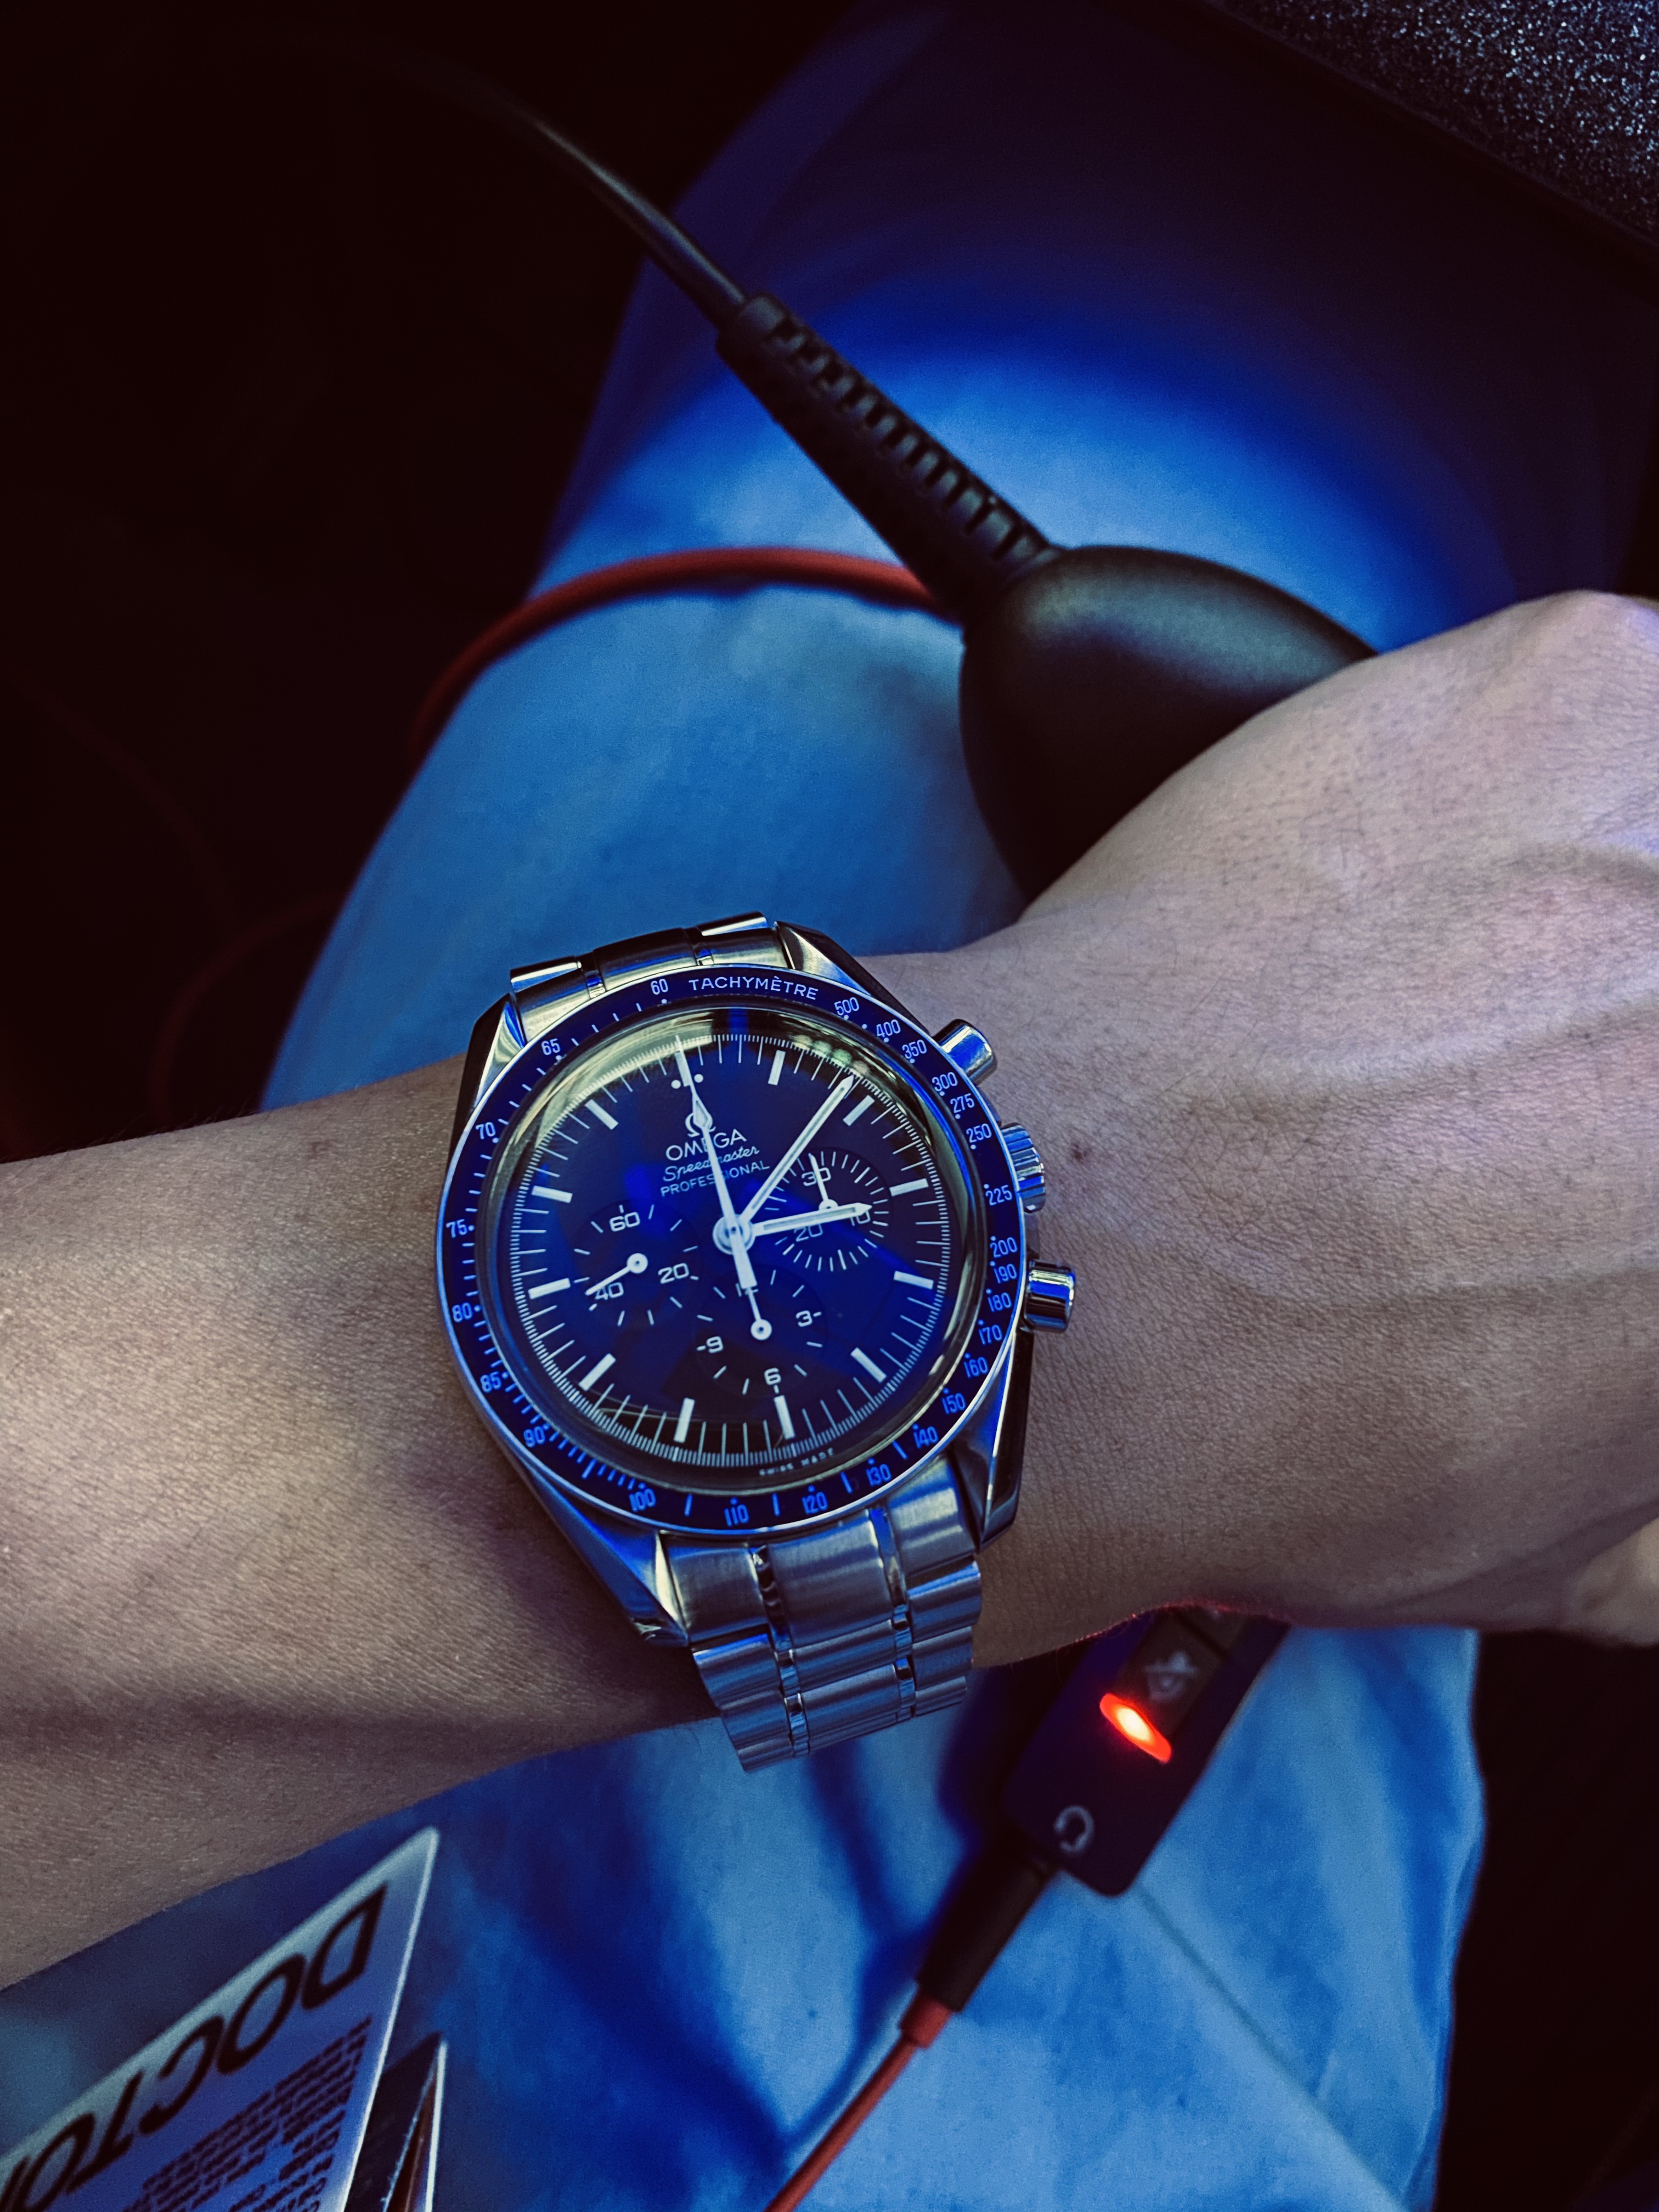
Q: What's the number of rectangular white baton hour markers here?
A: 12